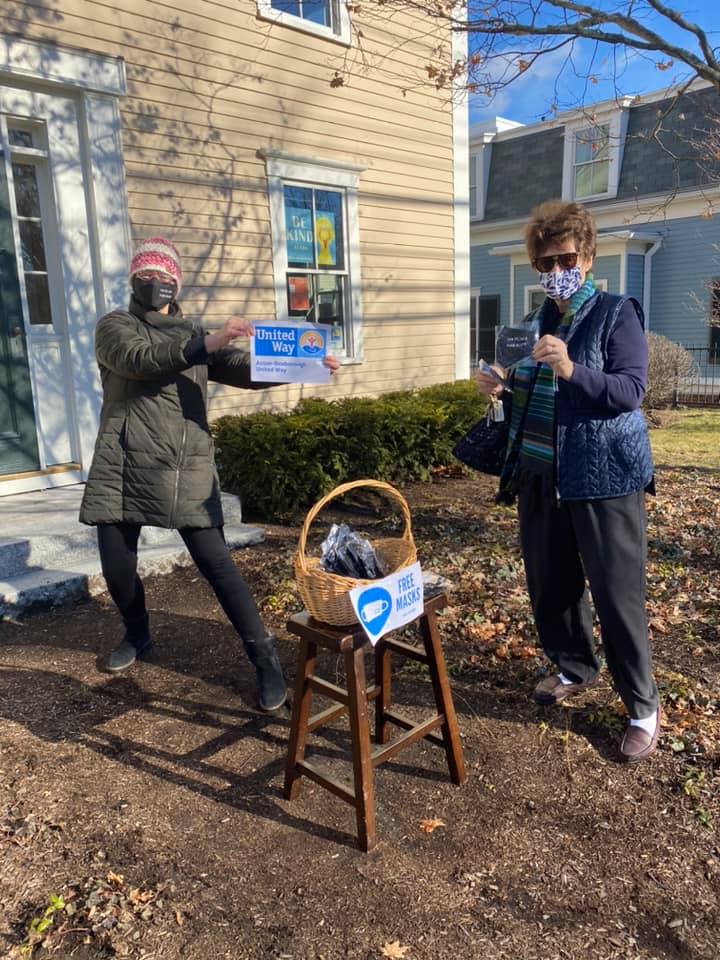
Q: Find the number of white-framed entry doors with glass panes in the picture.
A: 1